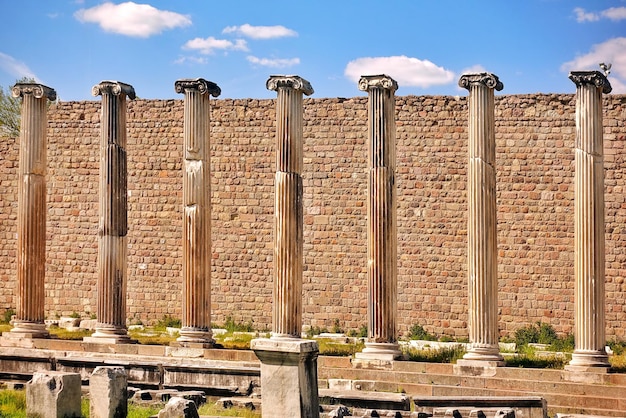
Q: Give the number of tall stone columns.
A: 7